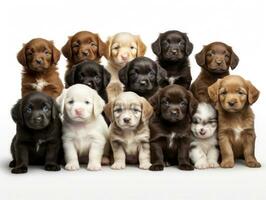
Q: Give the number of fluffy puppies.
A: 13